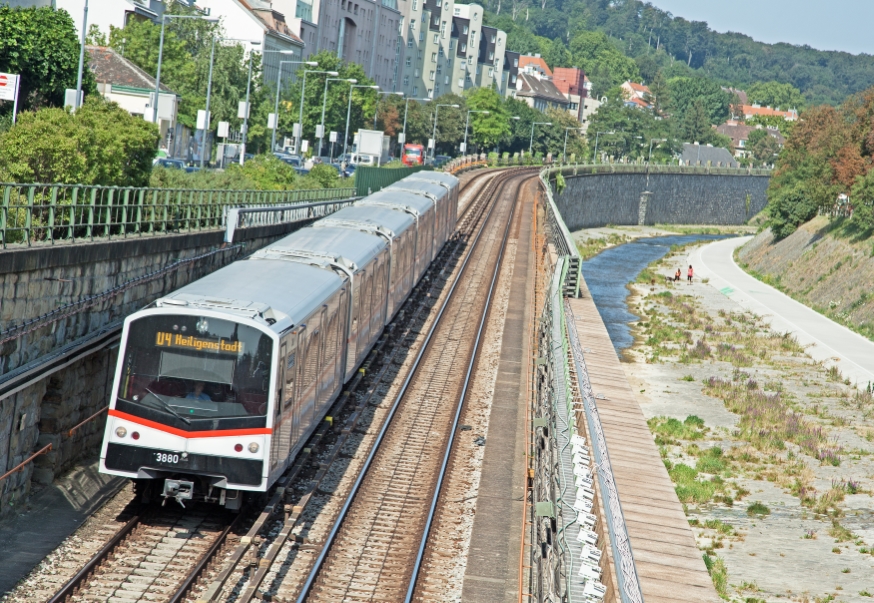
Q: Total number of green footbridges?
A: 0